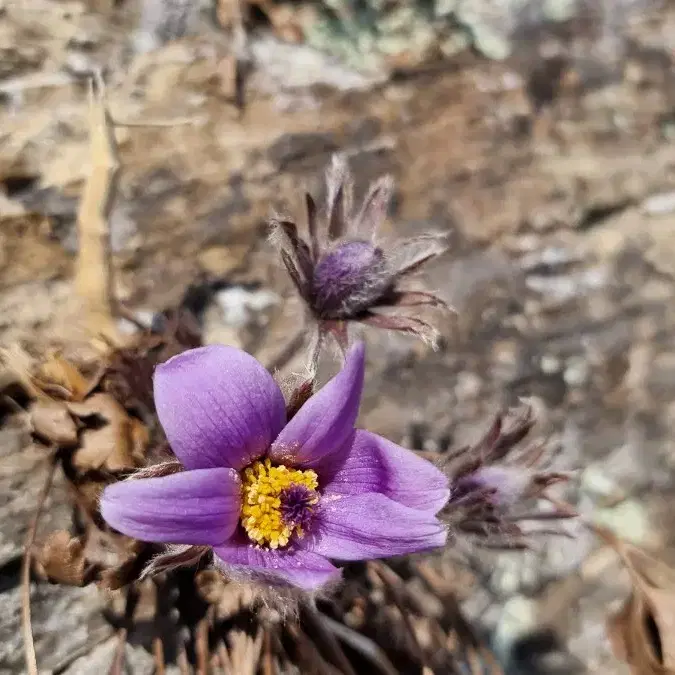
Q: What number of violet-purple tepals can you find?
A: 6